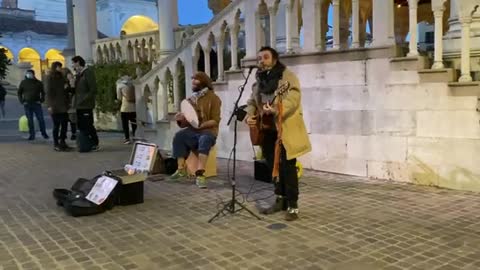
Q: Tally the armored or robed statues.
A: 0